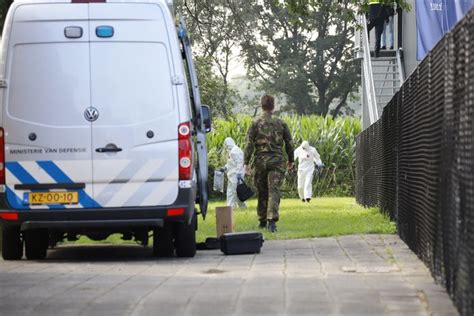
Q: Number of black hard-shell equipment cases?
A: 1